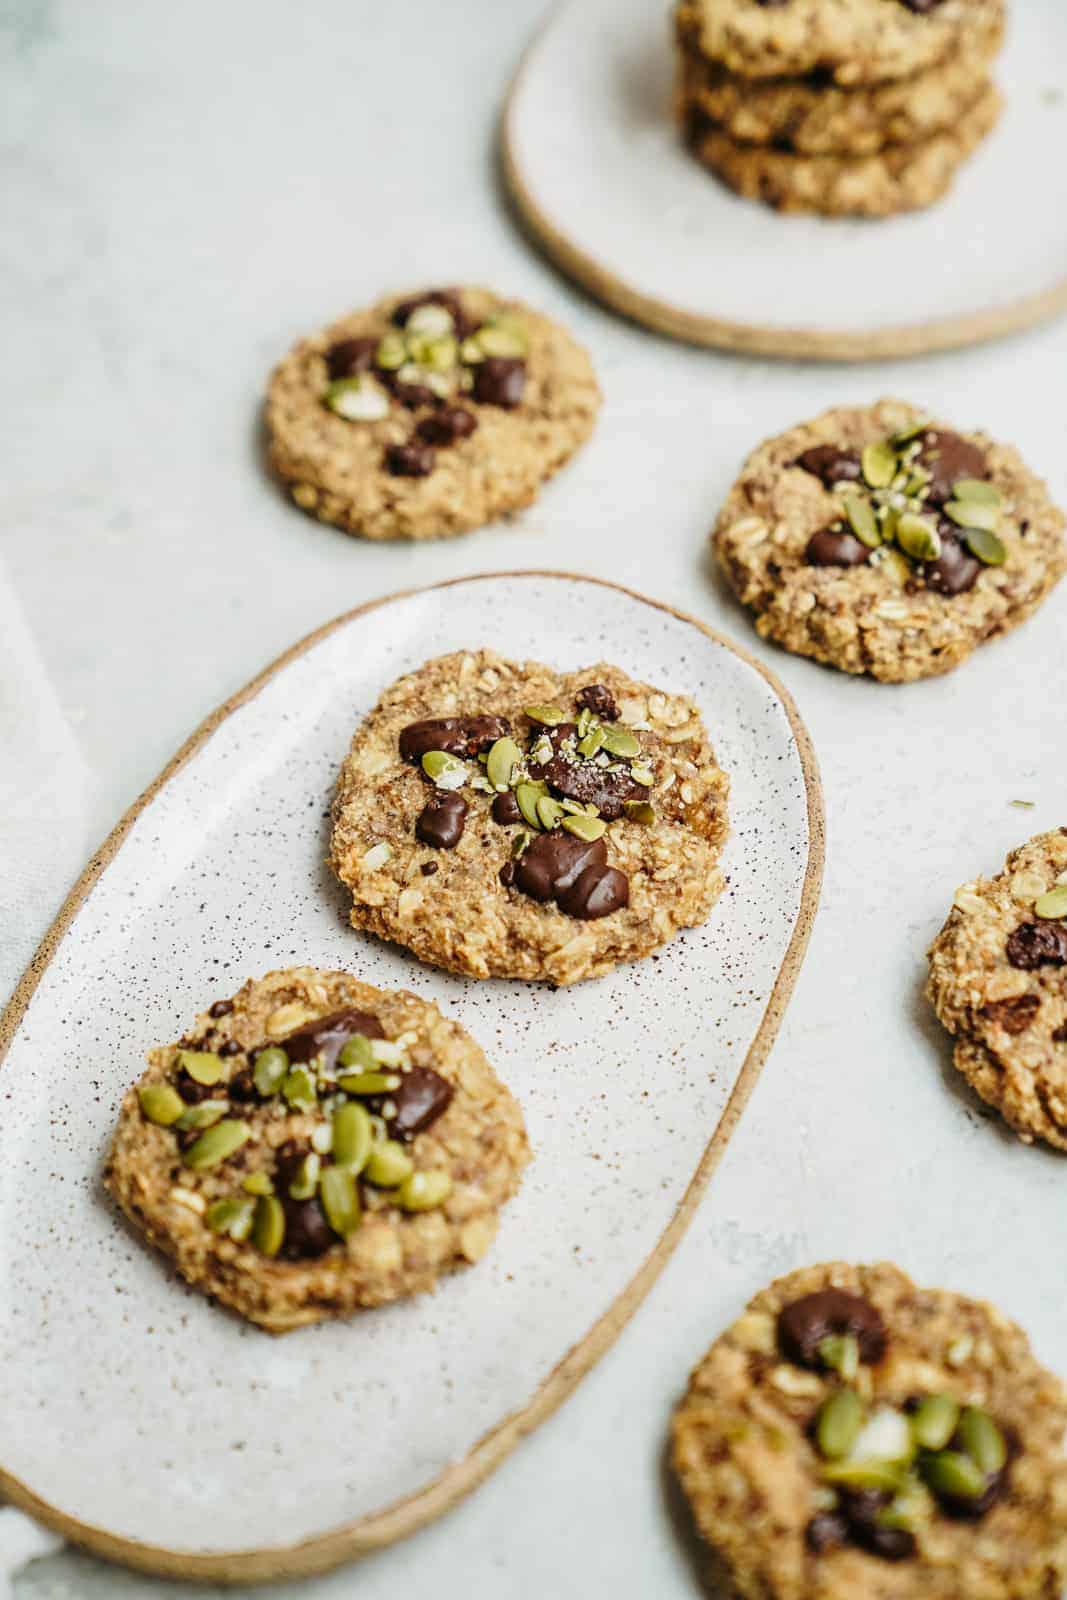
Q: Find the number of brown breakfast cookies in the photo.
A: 9